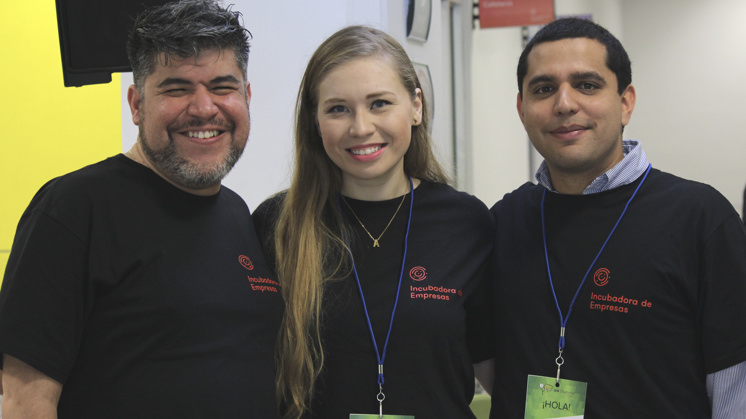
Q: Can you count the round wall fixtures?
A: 2